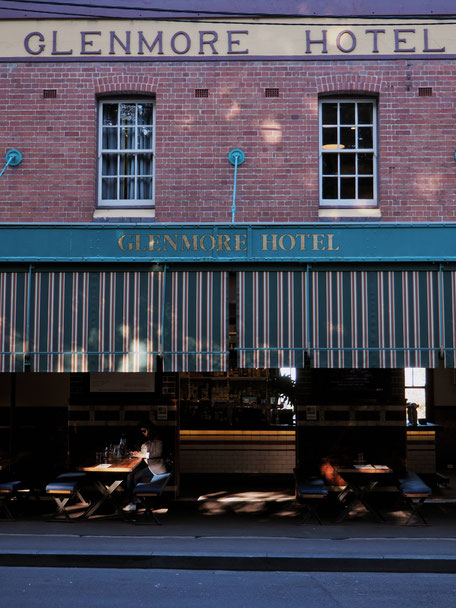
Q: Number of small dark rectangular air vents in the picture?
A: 4